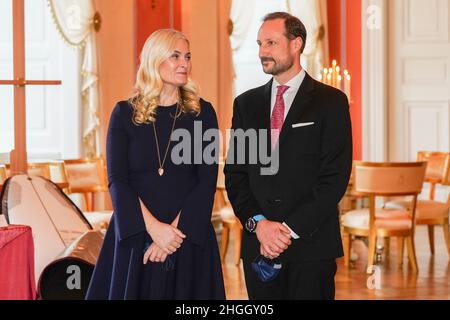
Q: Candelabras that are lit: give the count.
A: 1